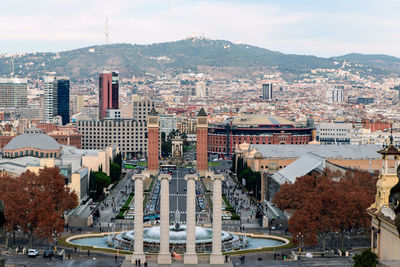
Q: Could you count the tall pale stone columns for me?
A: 4